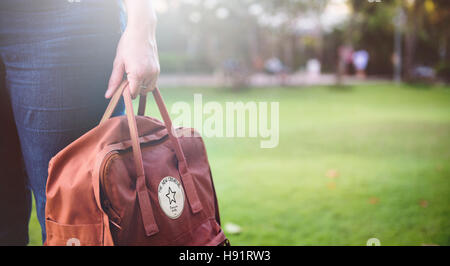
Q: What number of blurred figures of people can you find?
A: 2